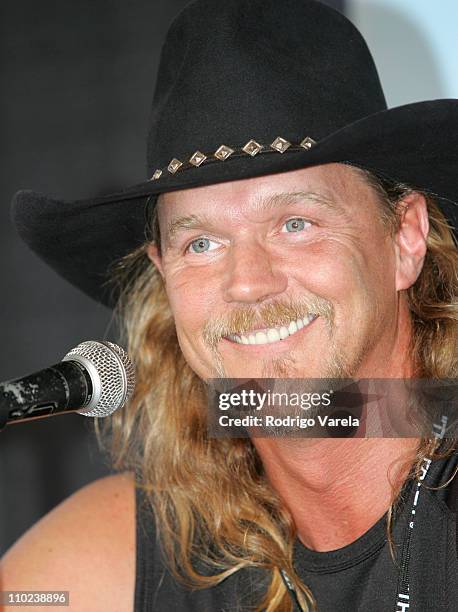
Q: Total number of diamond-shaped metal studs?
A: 7